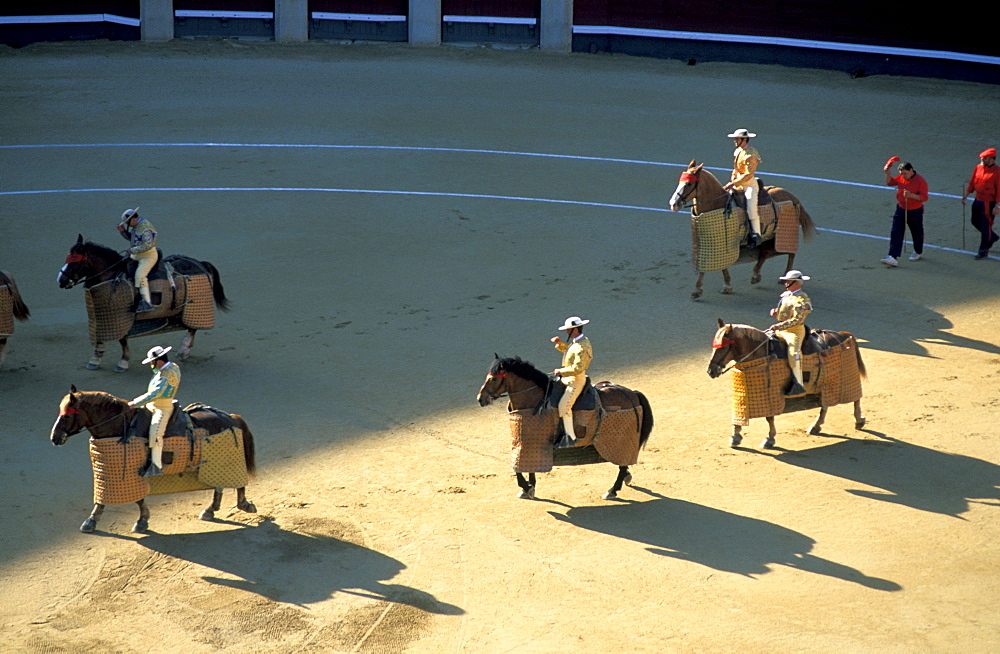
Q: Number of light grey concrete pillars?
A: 4